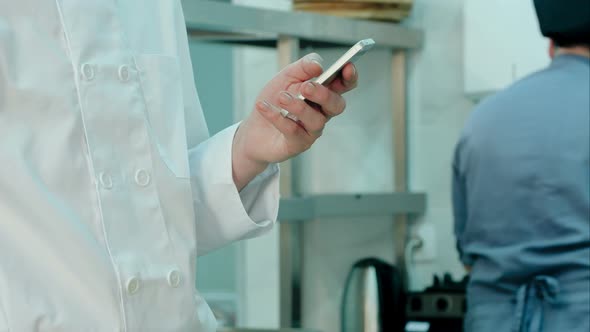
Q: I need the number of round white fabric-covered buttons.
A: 6